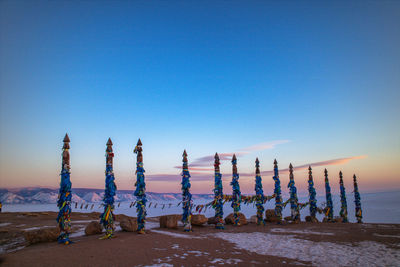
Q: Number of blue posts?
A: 13